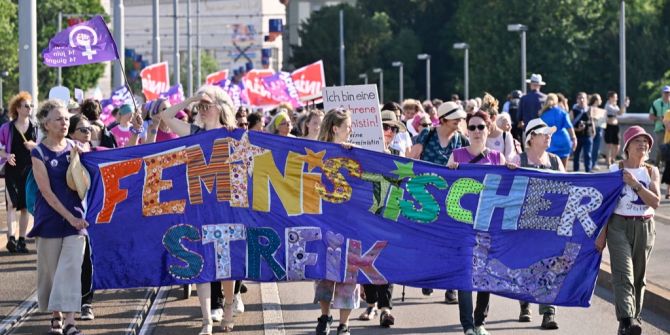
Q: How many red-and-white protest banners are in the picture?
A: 4